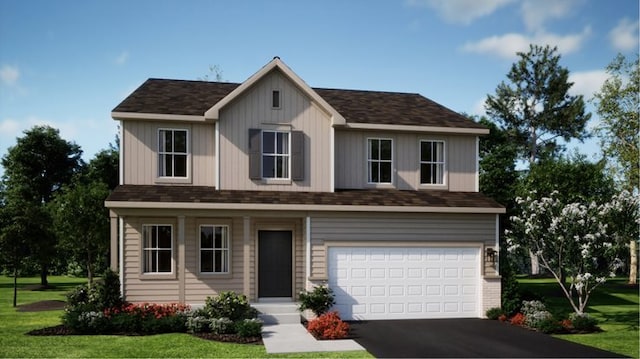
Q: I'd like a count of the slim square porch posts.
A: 3